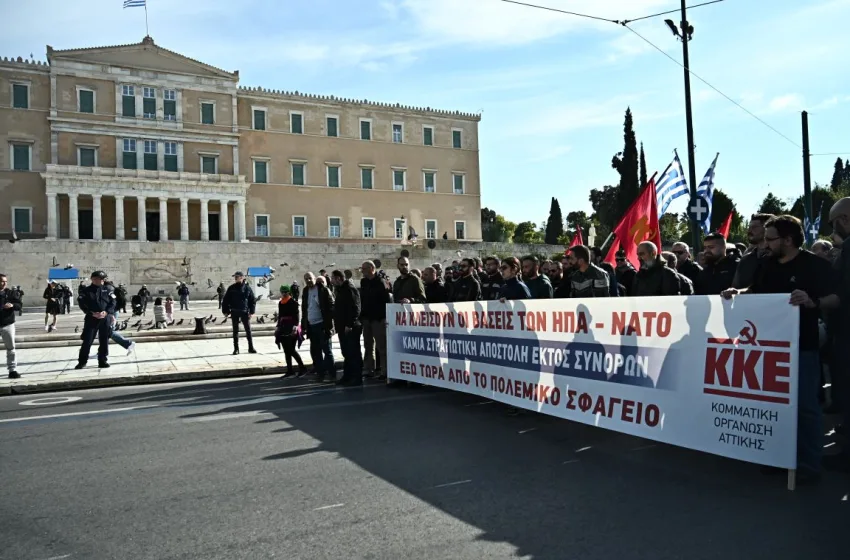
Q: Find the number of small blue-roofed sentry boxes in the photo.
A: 2